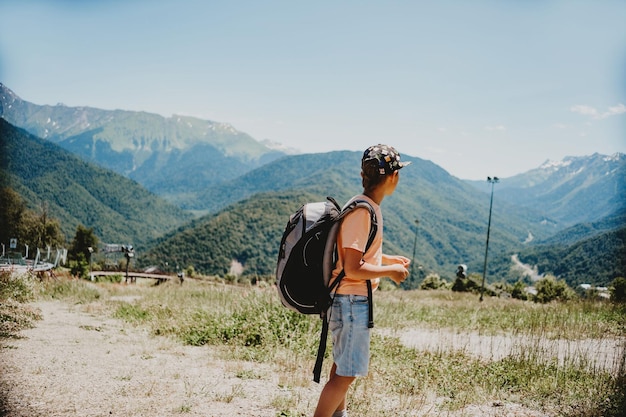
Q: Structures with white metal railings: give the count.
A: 1